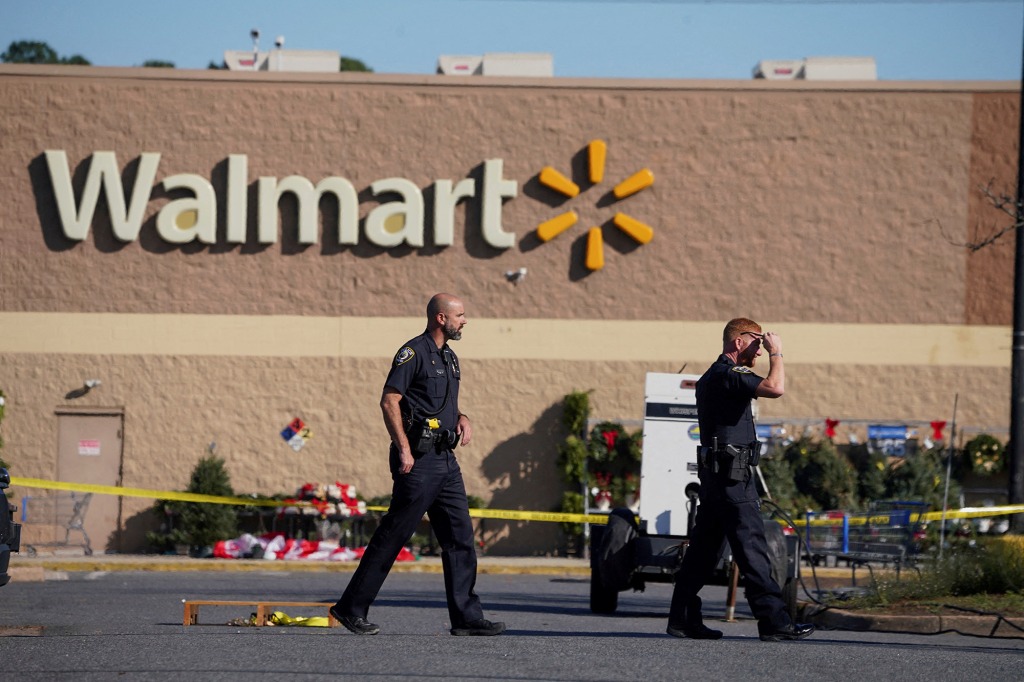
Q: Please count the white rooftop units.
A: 3